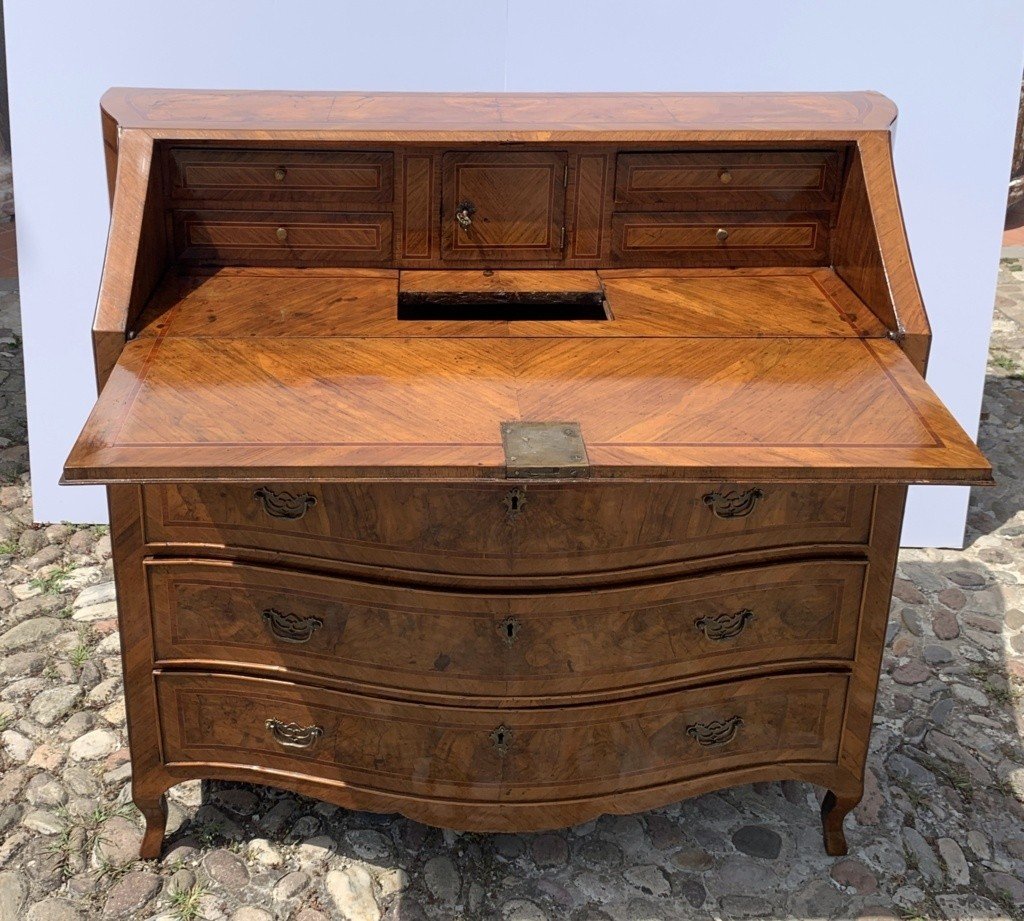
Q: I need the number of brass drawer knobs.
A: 4